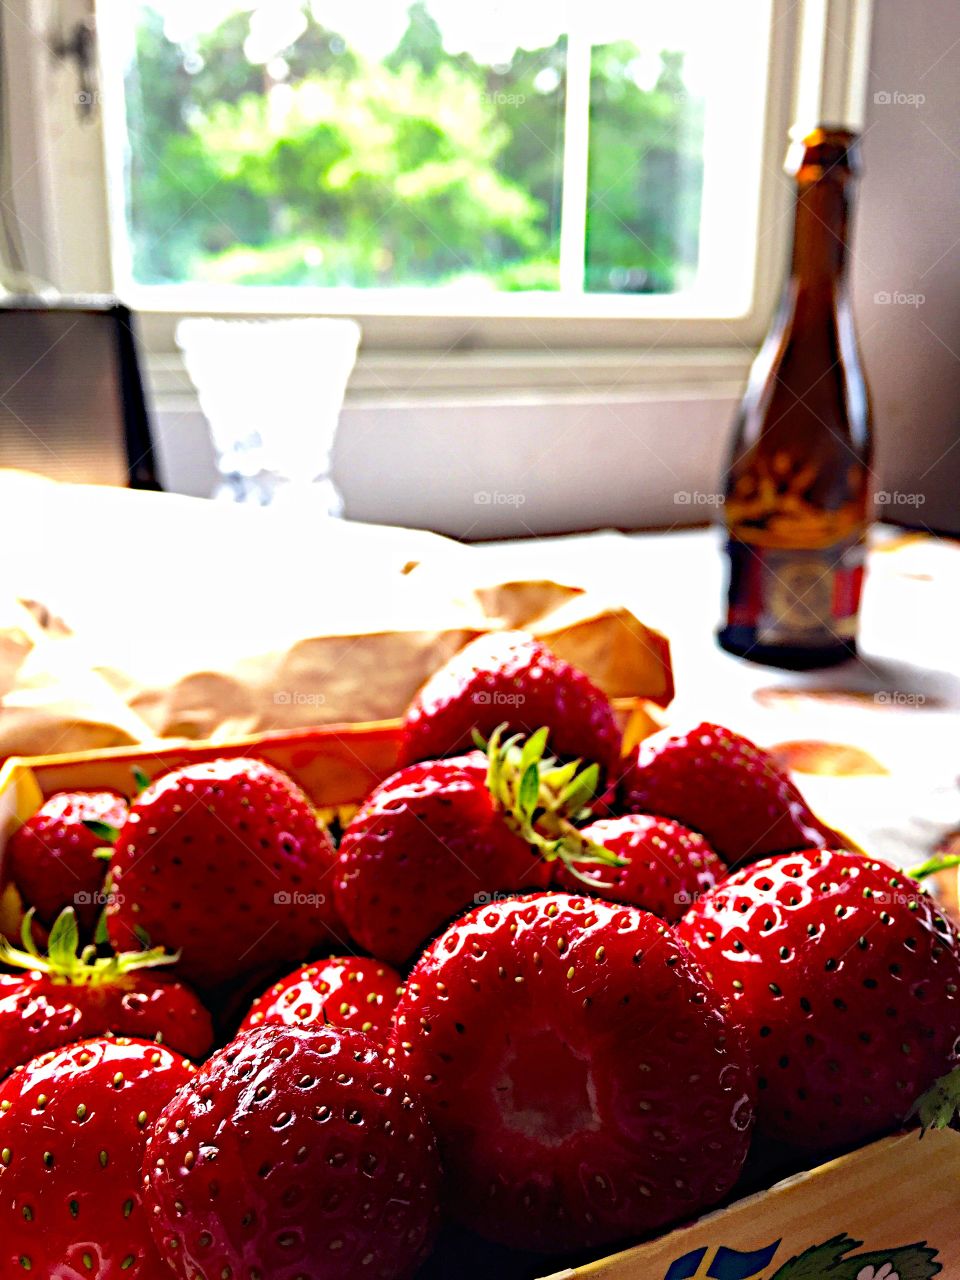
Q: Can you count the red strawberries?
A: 12